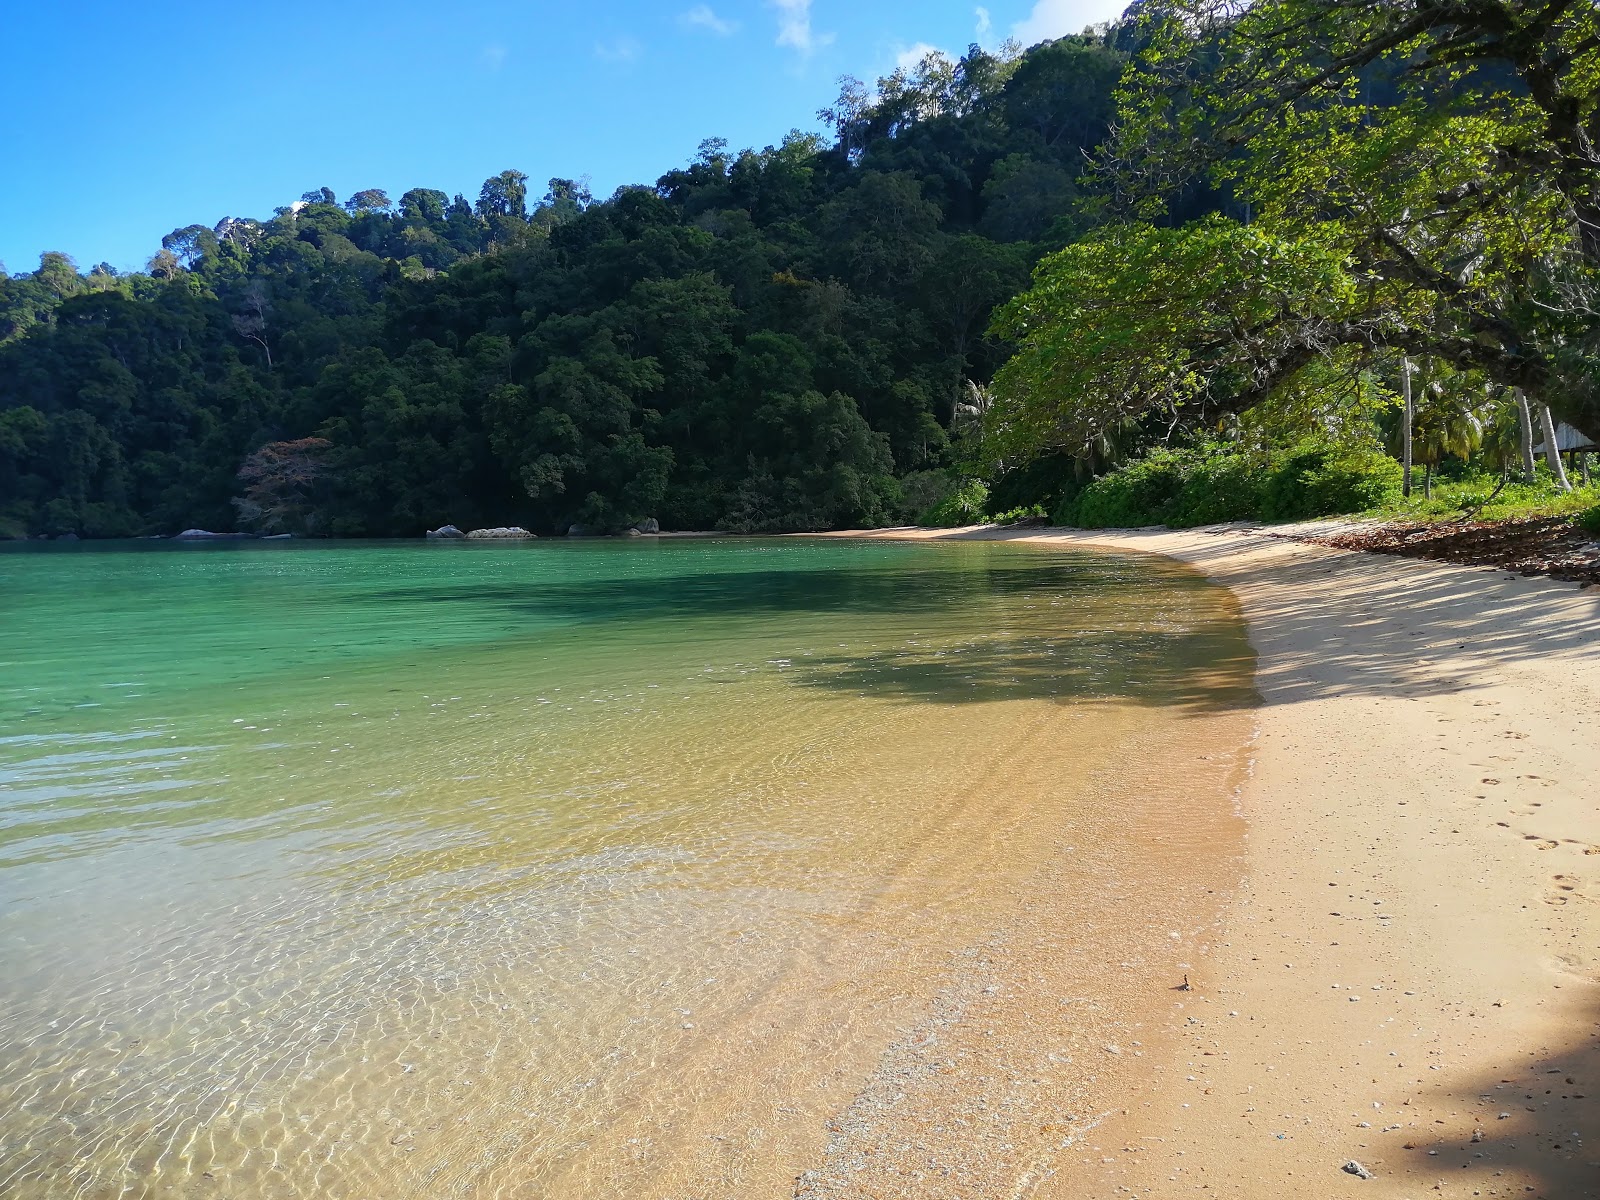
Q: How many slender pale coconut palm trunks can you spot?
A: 3